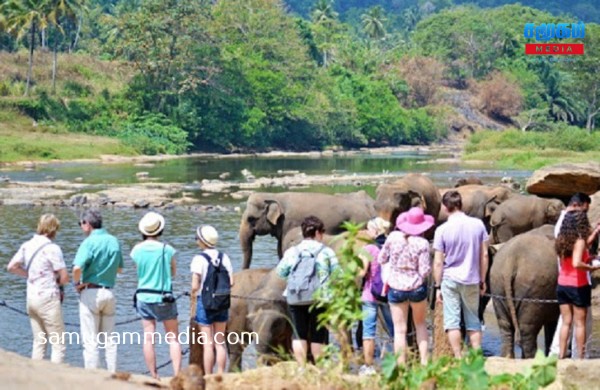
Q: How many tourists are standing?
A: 10